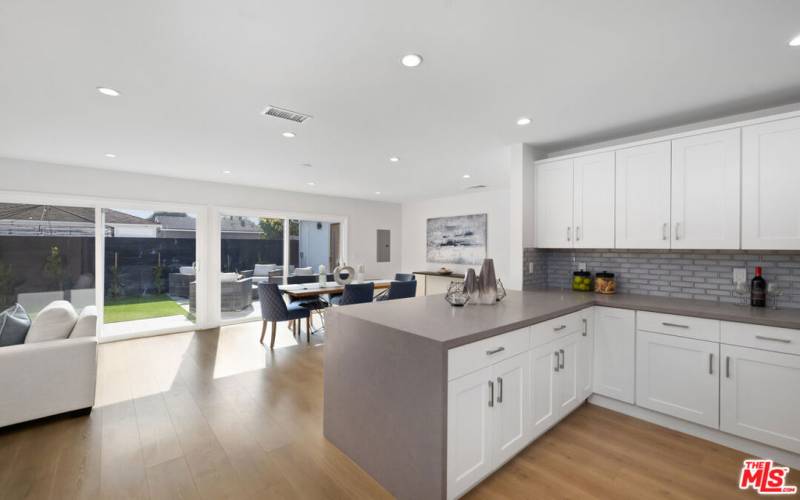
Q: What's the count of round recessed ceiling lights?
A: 11